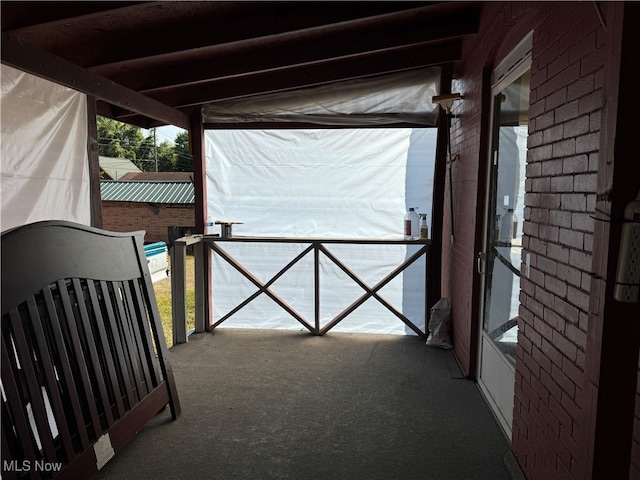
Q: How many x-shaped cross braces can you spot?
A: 2